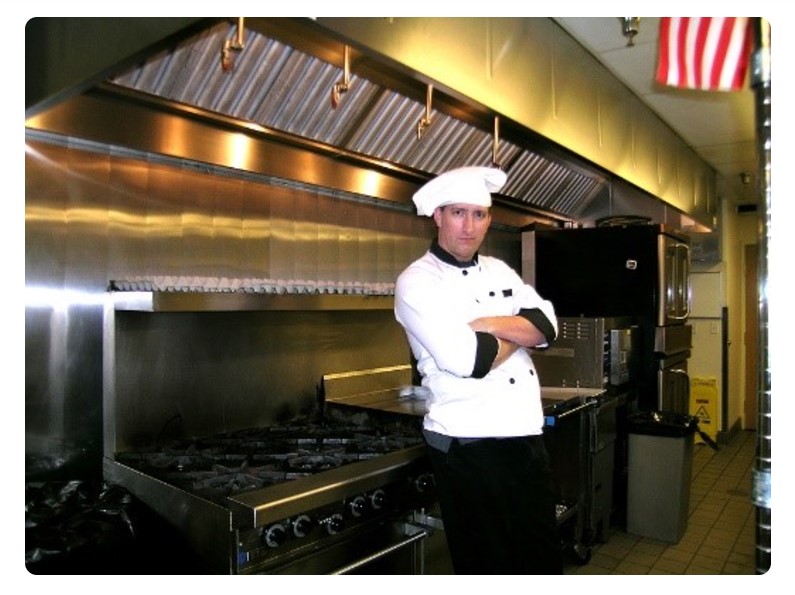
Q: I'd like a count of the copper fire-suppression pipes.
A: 4